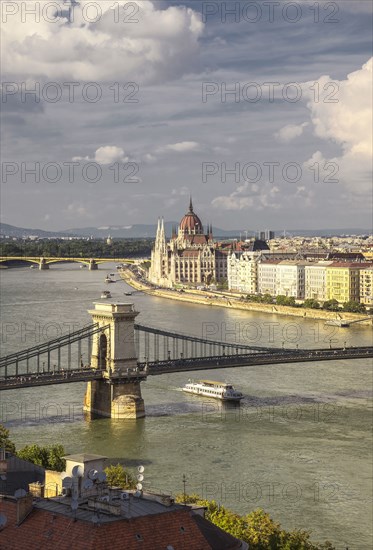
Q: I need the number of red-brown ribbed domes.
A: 1